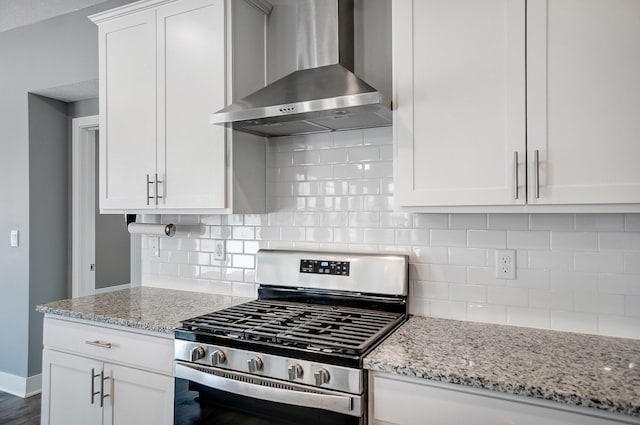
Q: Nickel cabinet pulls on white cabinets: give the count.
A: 7